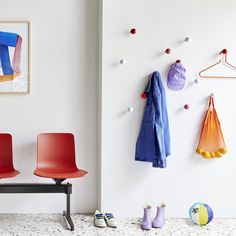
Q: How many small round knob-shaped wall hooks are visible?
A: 11